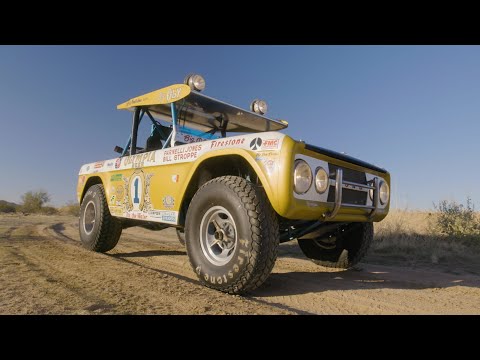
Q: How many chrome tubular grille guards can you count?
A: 1